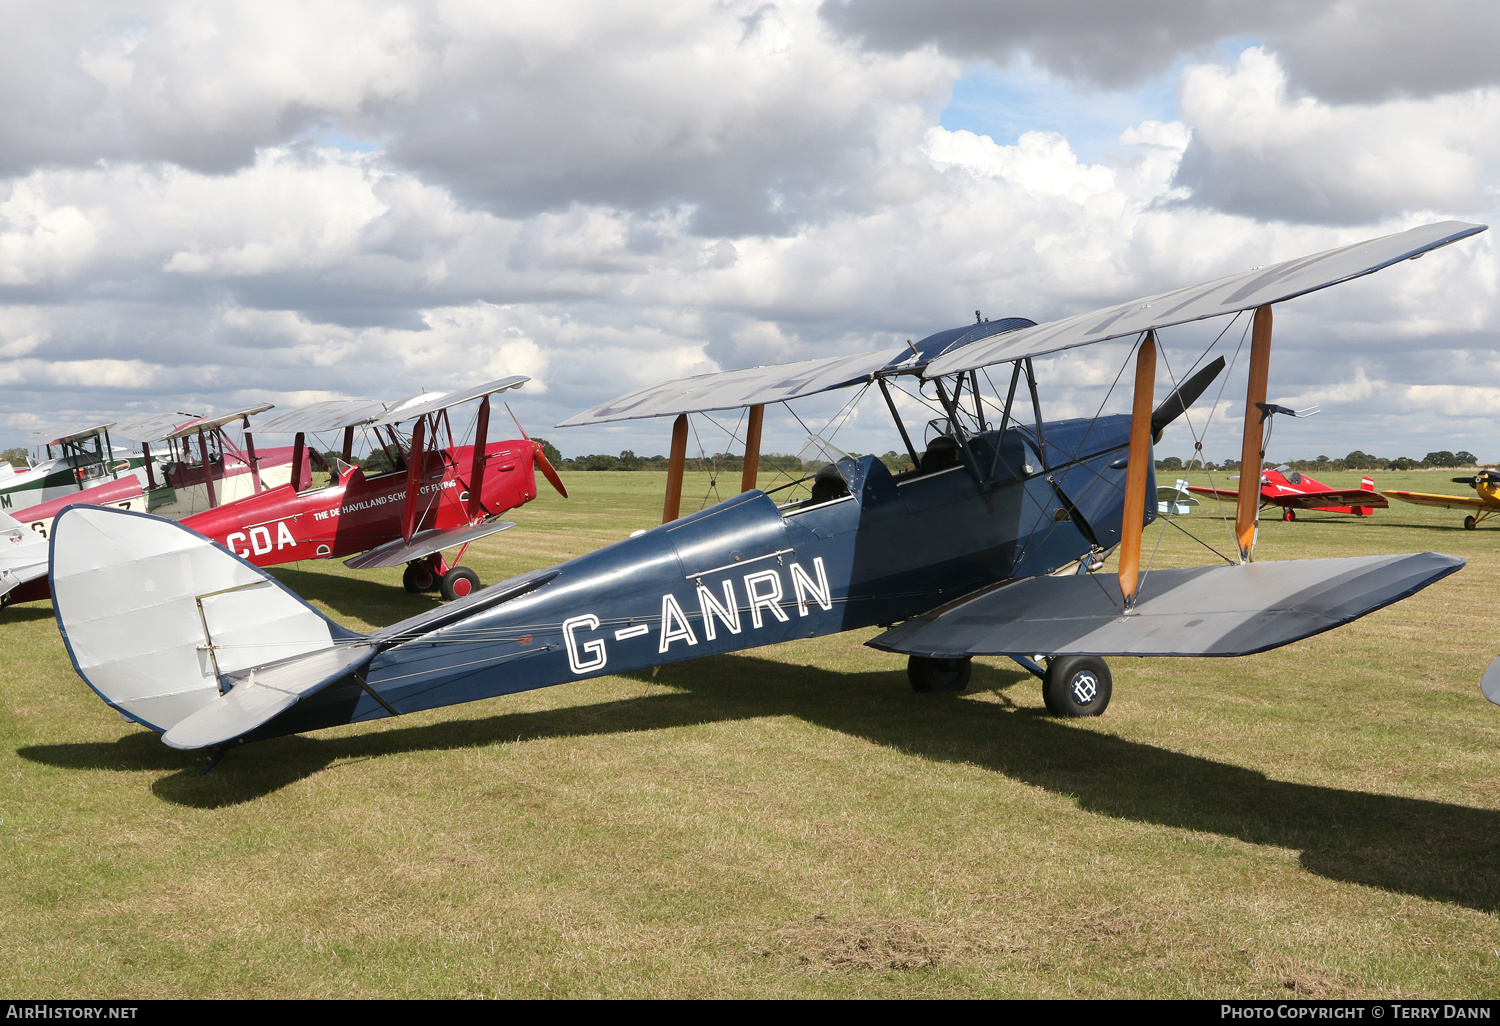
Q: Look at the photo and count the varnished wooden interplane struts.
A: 4